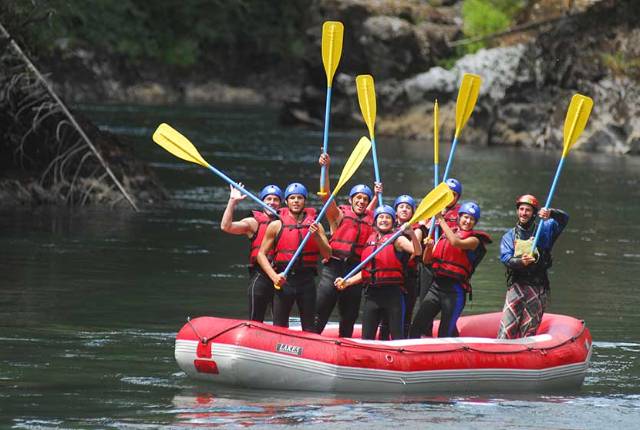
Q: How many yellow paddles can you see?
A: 8